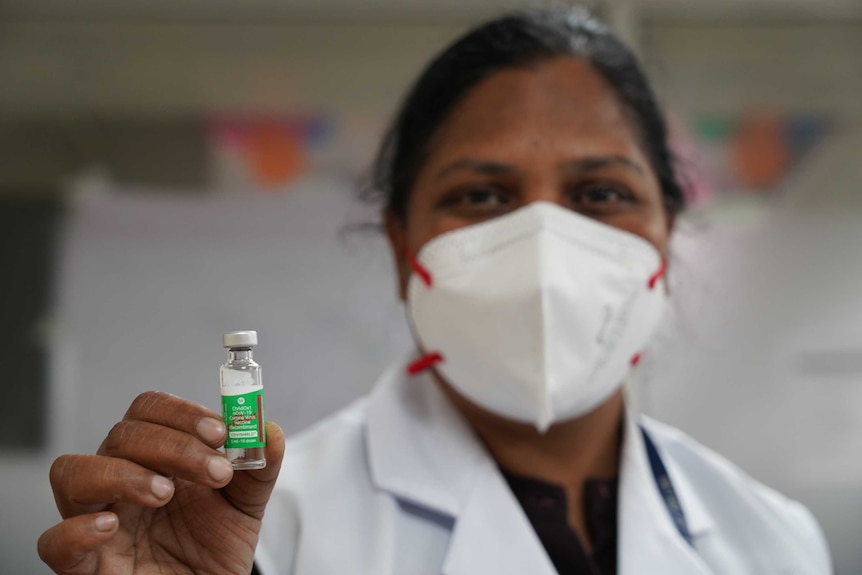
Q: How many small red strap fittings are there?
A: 4